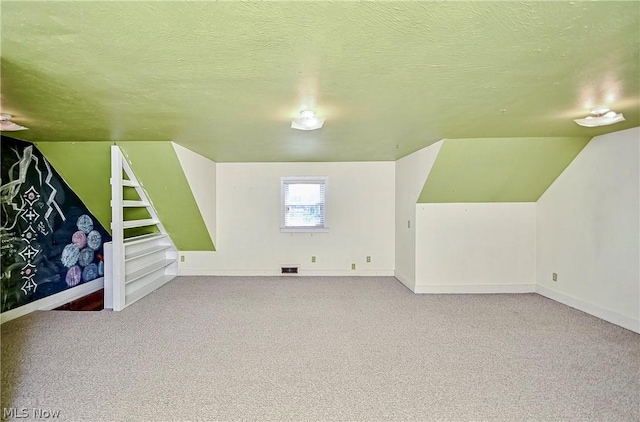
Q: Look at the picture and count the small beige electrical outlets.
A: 5